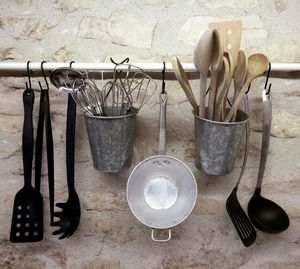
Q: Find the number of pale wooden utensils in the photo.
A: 7